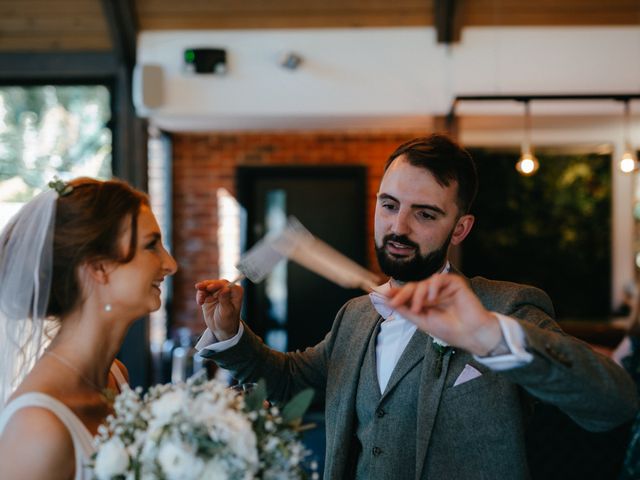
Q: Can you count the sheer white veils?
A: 1